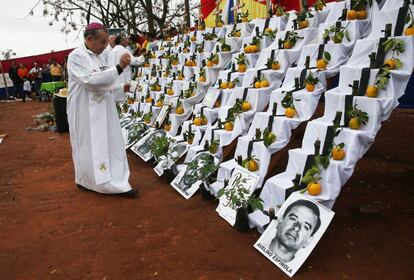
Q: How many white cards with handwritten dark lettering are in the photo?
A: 1